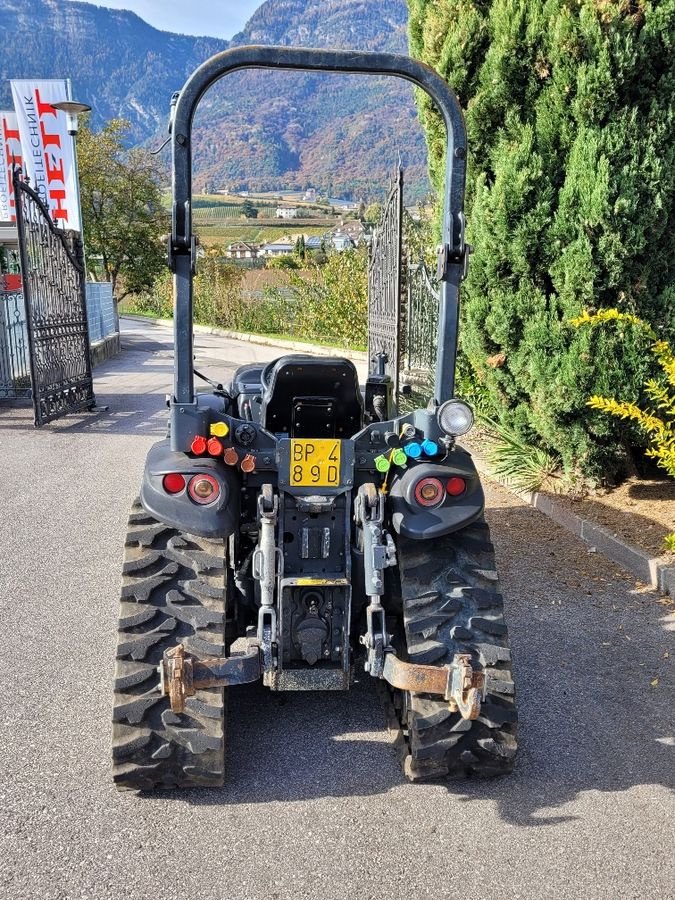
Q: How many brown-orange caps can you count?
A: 2